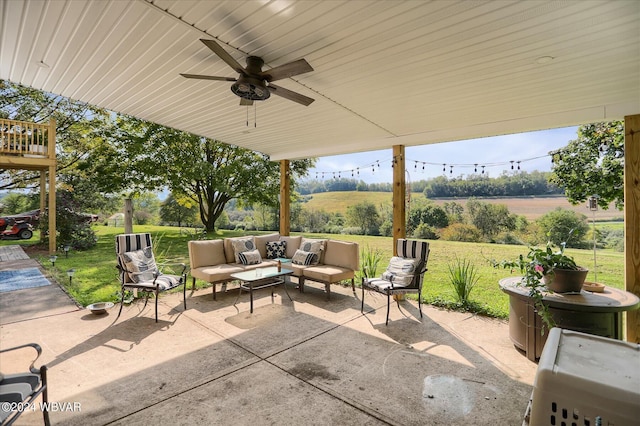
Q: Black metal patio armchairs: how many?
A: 3